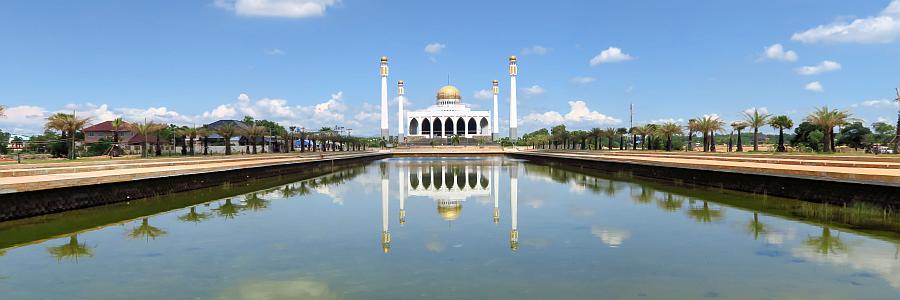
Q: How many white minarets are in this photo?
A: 4